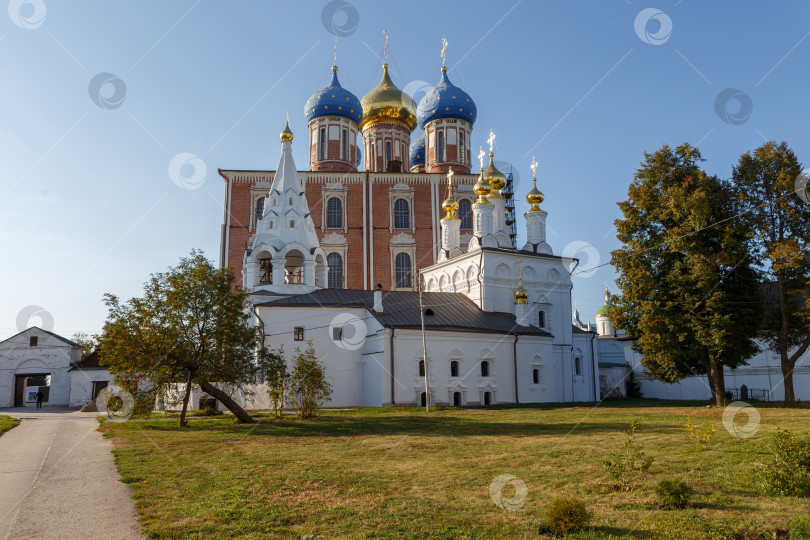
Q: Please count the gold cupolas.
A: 7